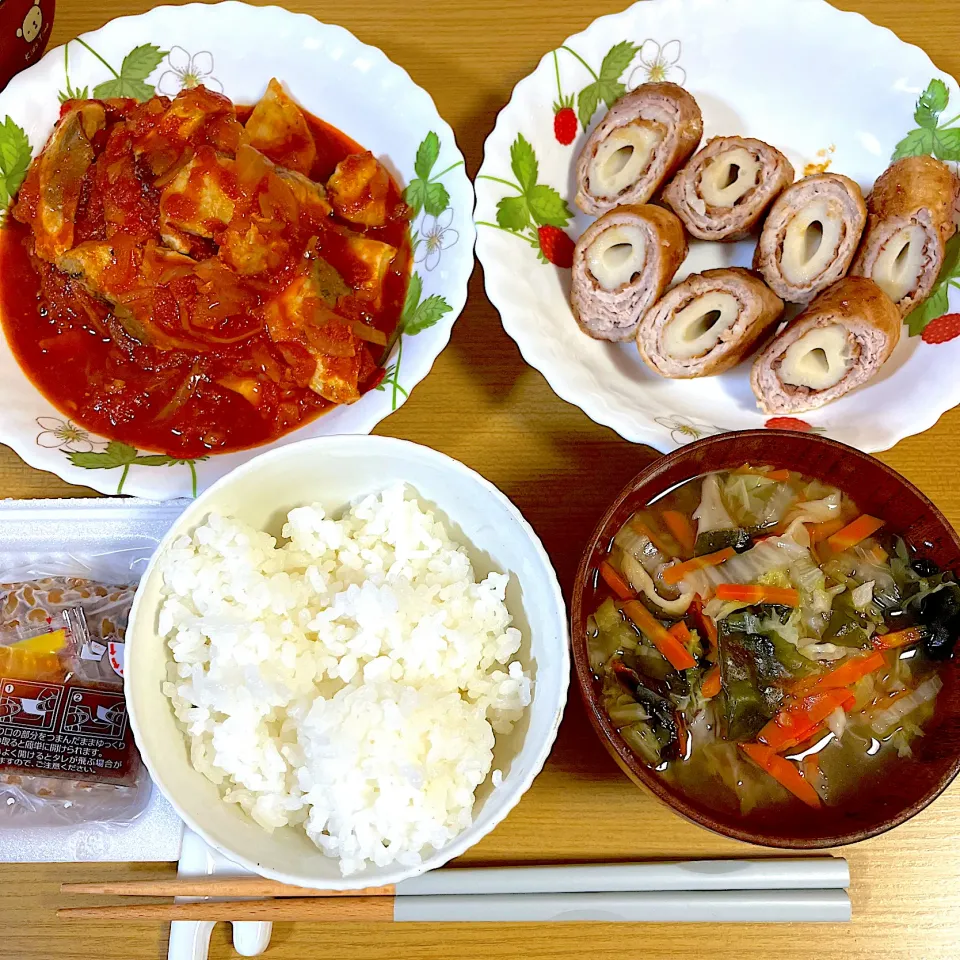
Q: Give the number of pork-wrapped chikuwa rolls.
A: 7